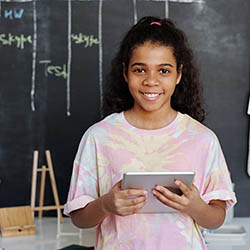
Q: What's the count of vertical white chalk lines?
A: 5